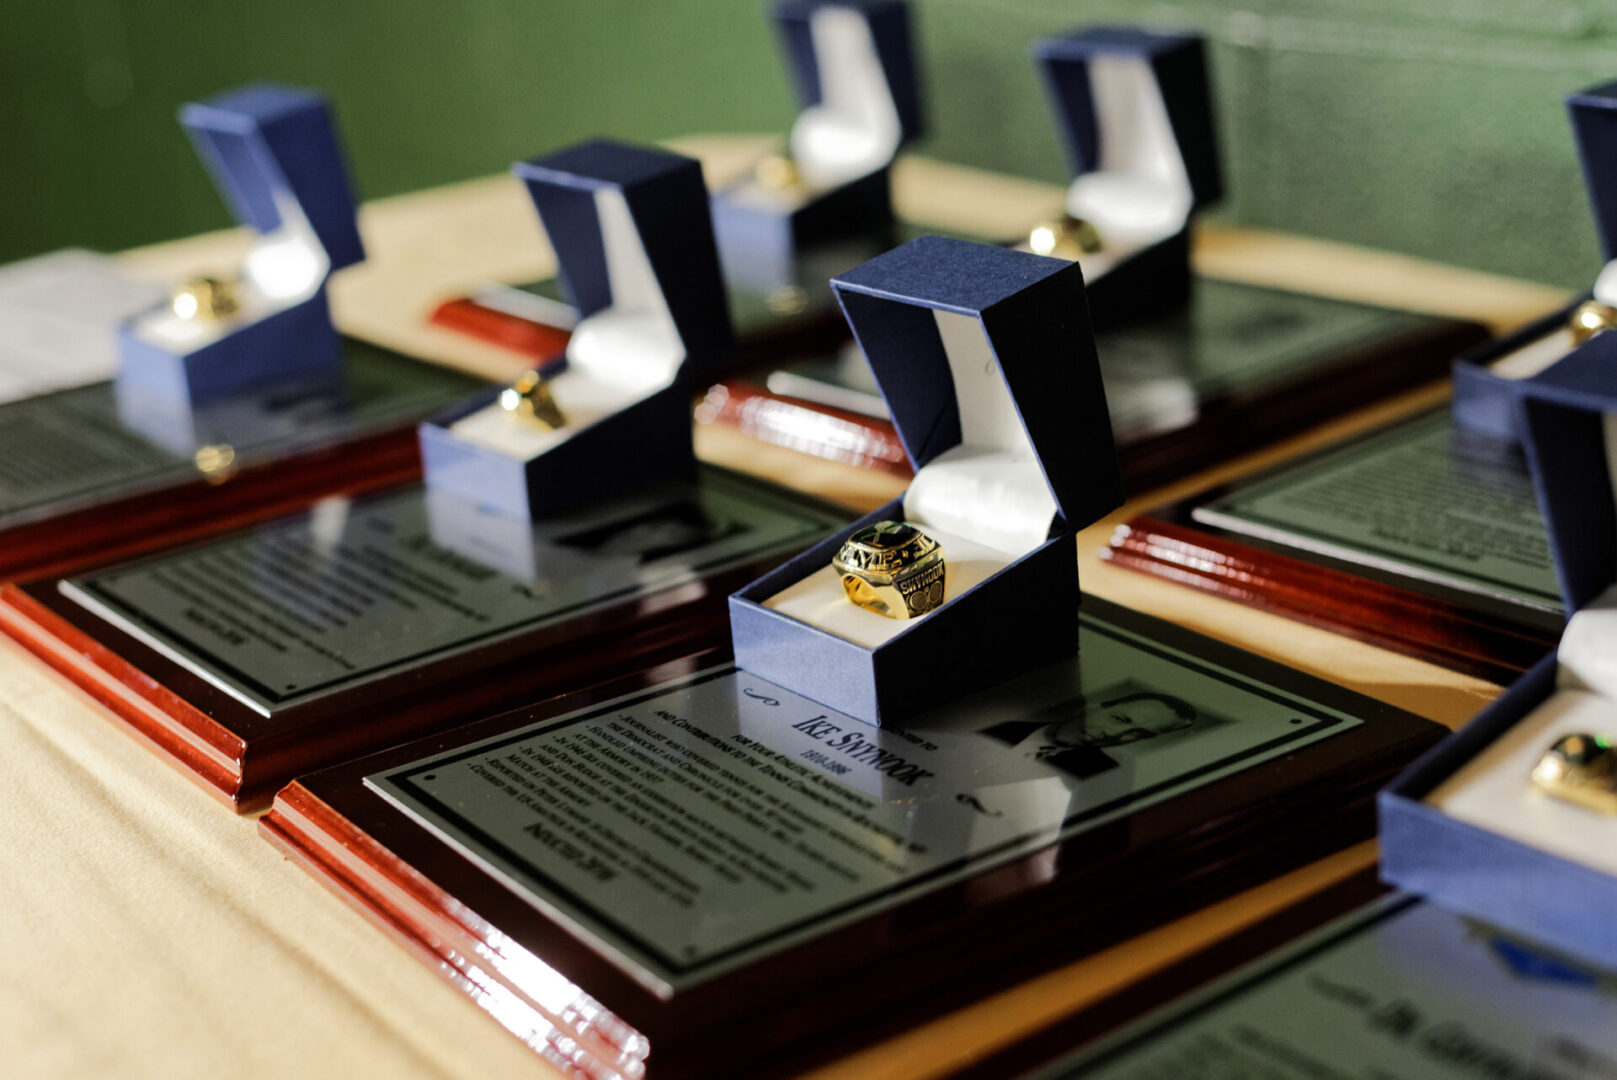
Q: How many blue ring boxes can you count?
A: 7